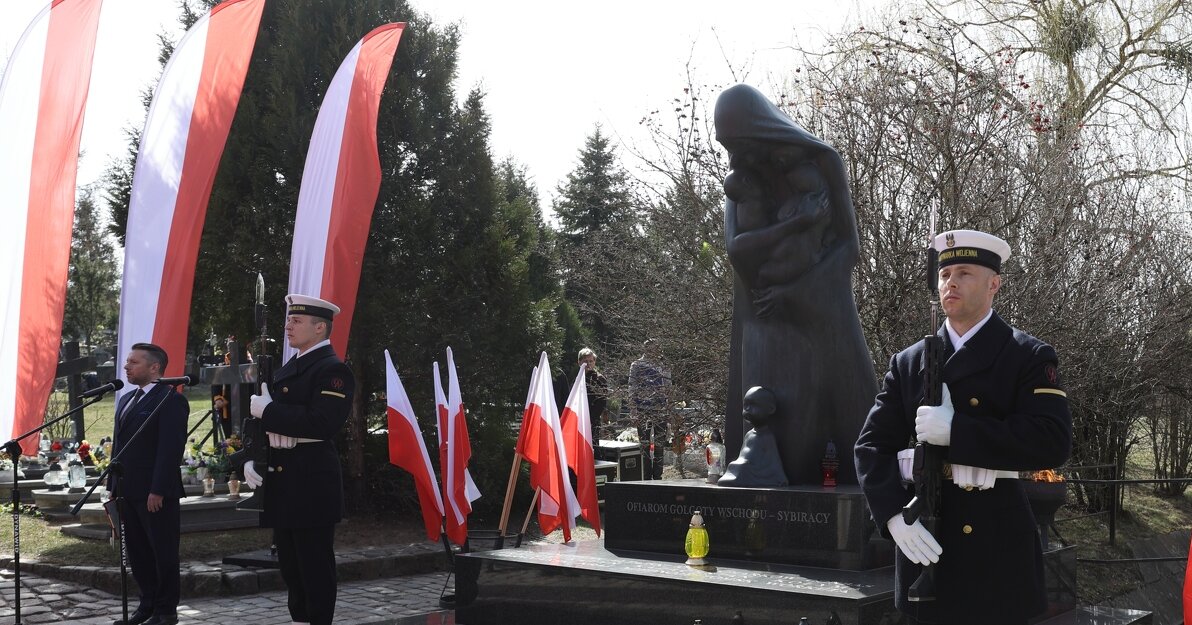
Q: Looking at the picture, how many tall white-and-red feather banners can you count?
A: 3